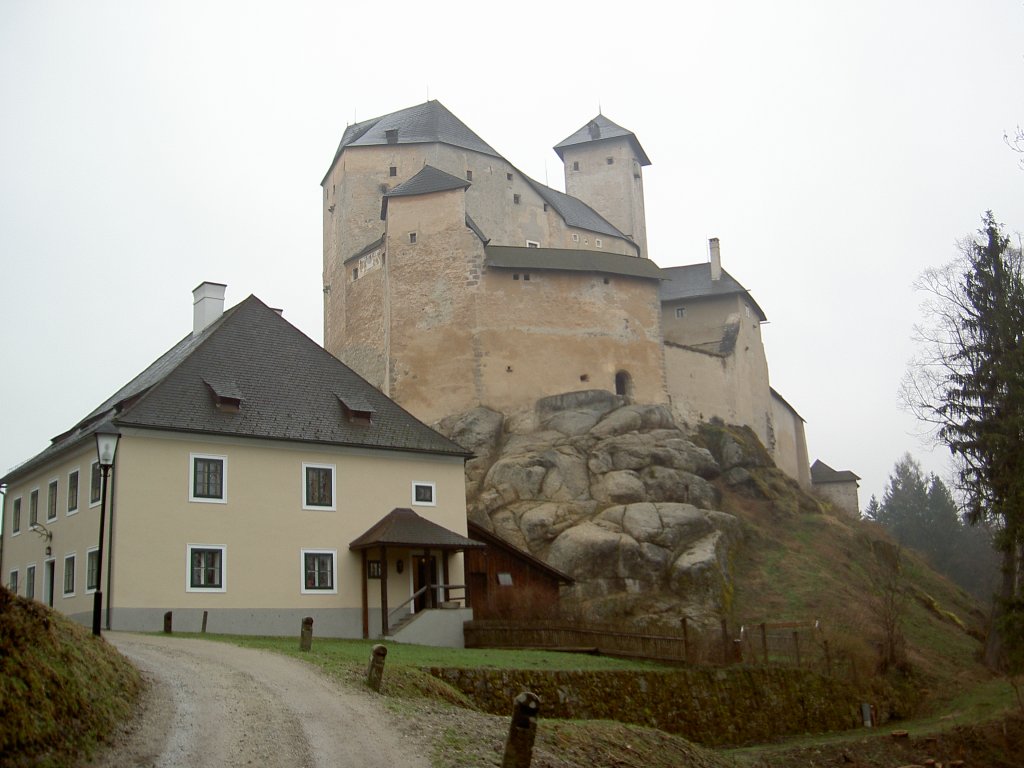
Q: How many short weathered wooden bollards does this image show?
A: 5